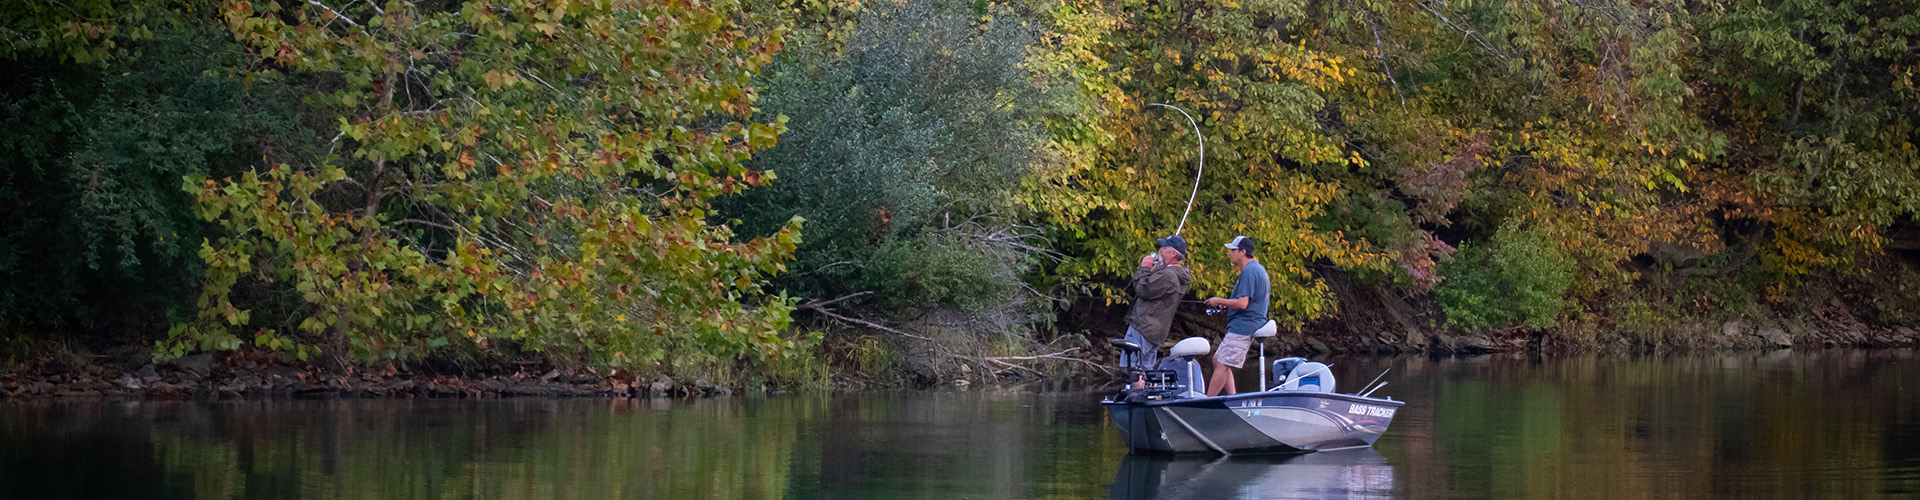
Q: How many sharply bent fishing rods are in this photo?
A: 1